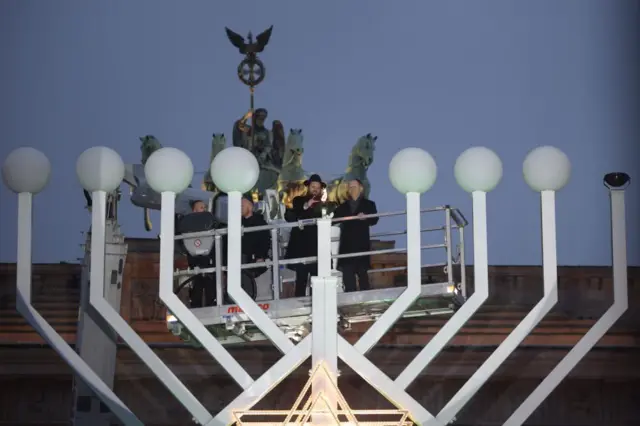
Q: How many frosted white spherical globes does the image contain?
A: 7